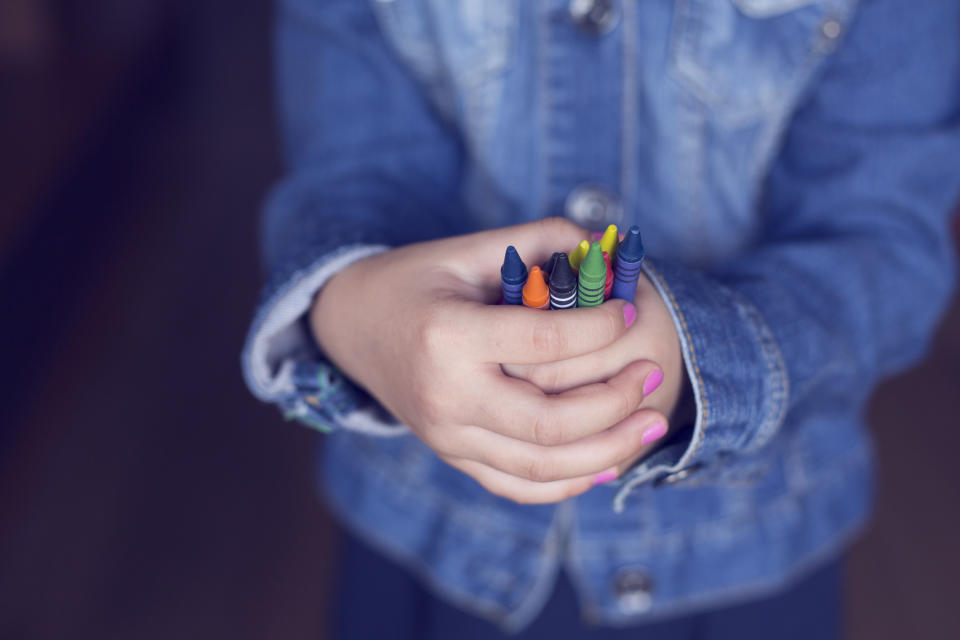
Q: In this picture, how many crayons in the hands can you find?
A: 9